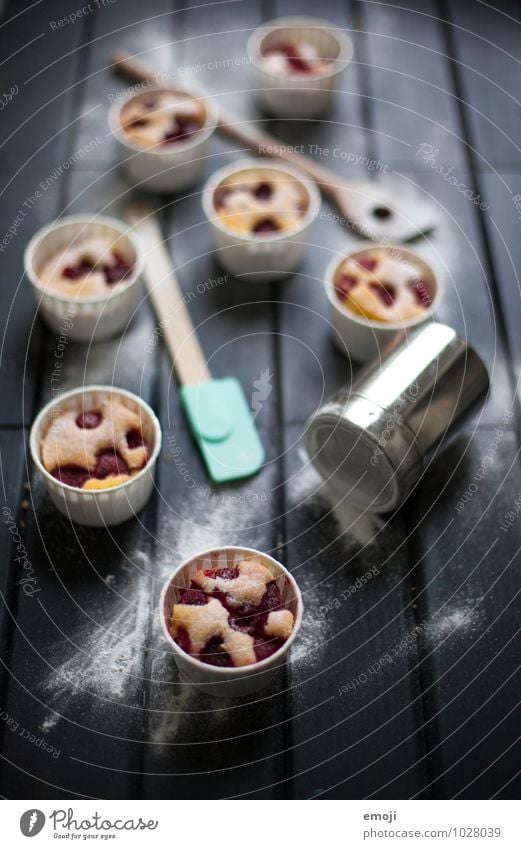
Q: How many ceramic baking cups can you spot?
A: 7